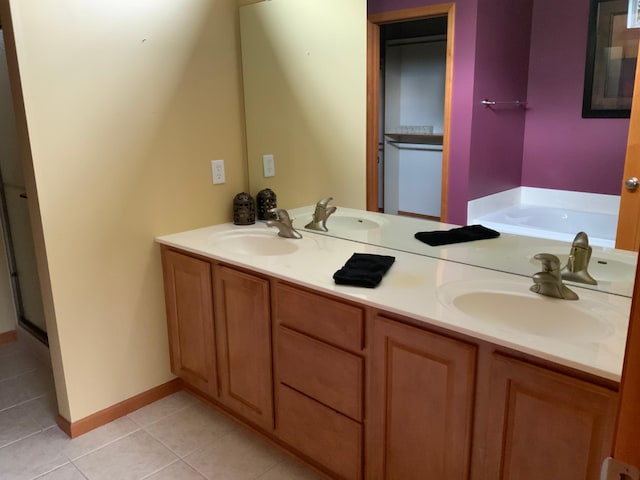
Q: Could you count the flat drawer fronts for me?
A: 3